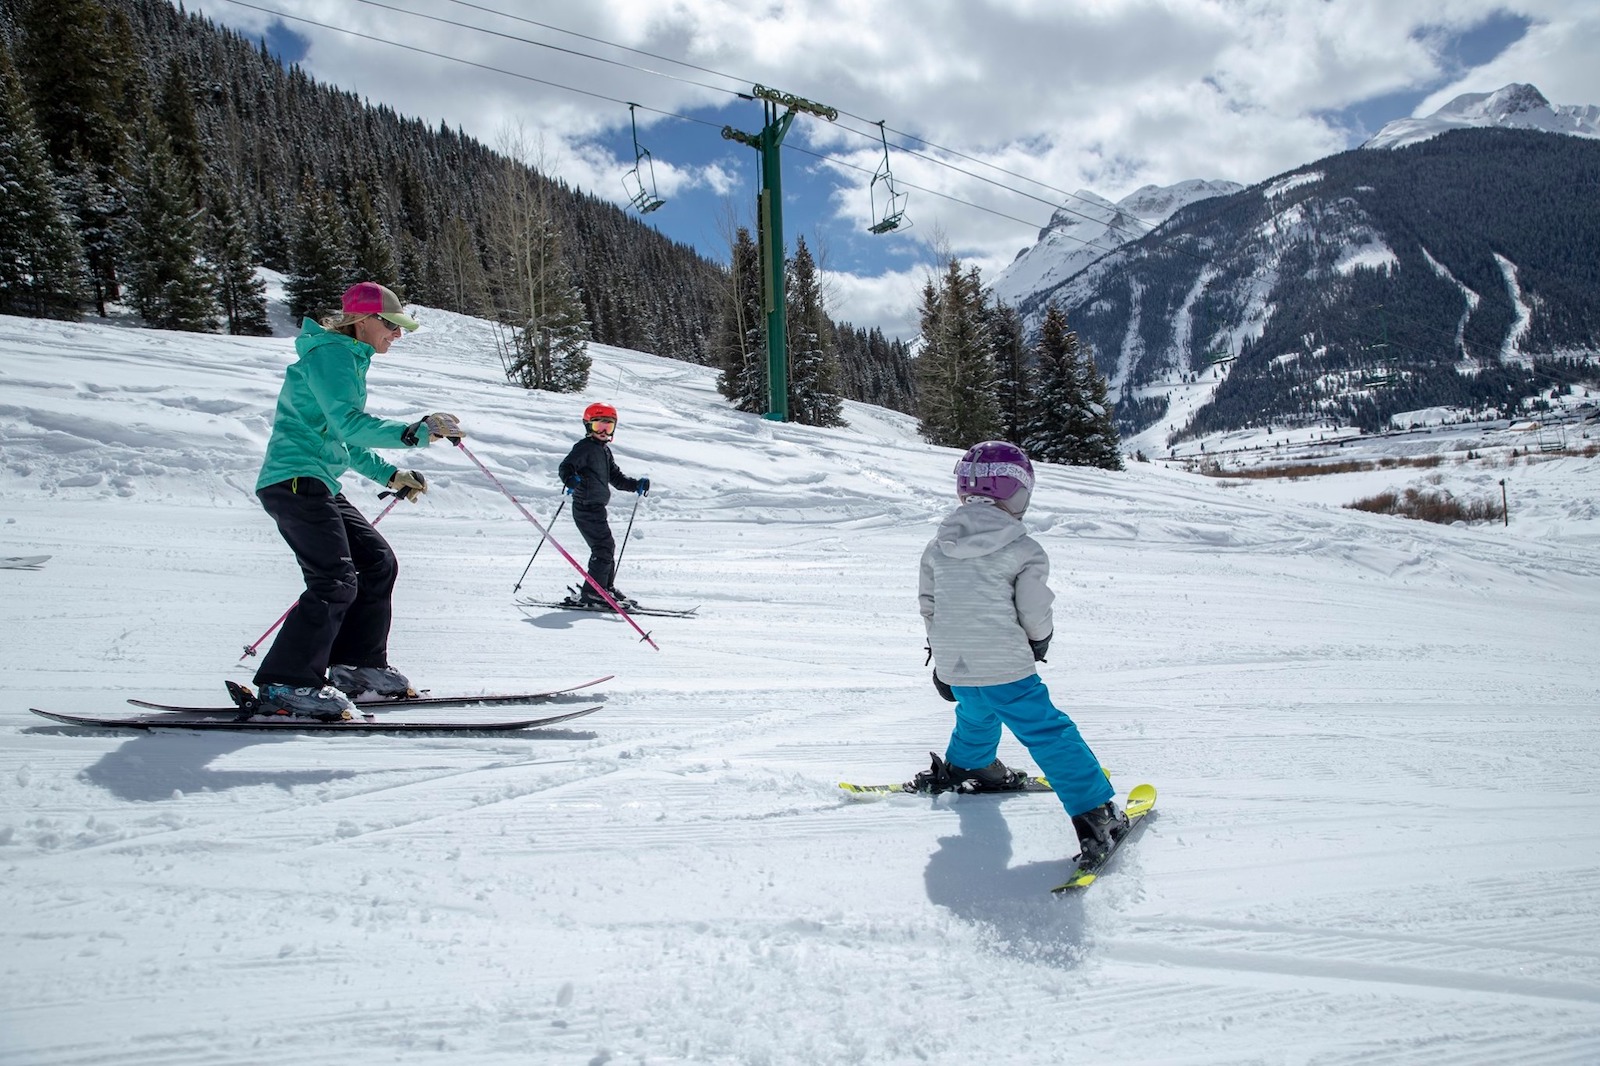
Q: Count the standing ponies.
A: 0